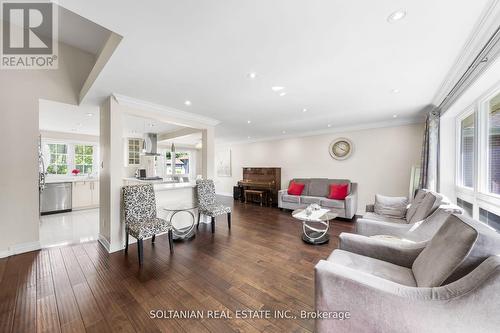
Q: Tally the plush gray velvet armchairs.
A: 2